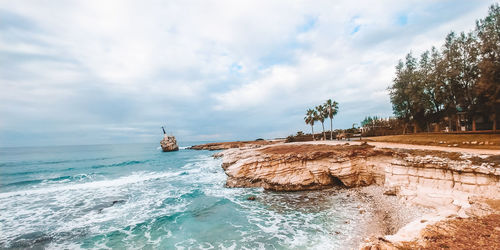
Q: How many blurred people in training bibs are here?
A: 0